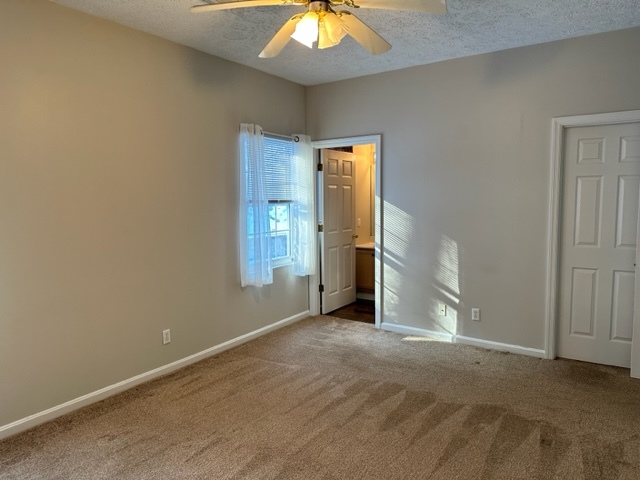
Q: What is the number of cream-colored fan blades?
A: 4